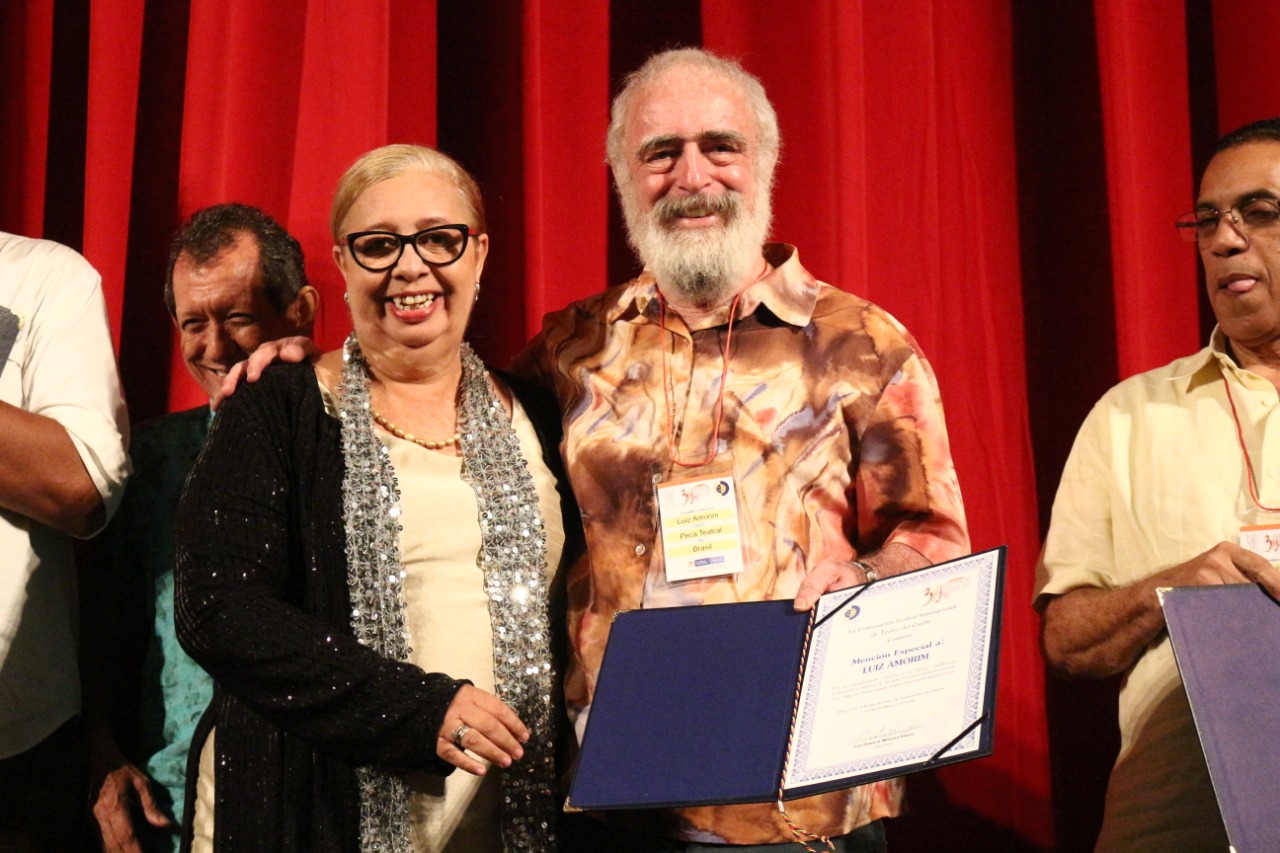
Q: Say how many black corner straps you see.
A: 2